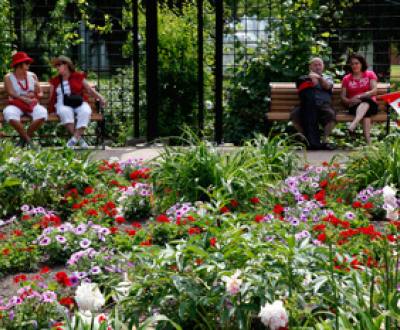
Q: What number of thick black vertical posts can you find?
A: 4